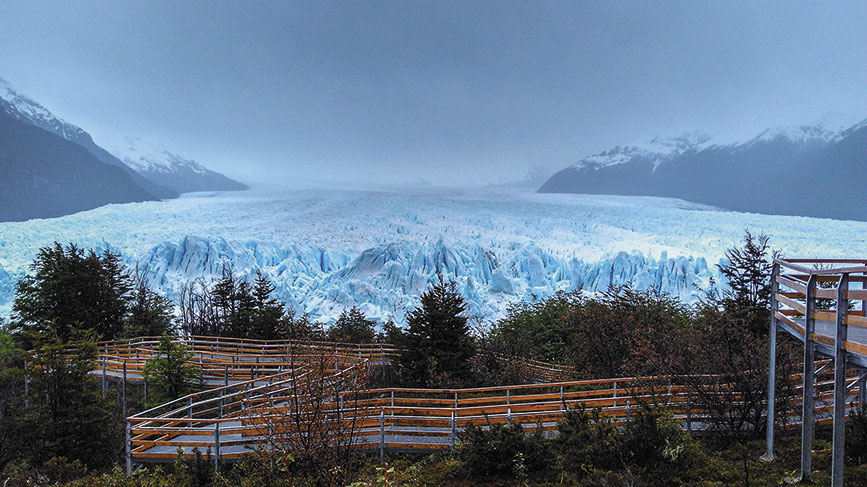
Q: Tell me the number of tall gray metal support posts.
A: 3